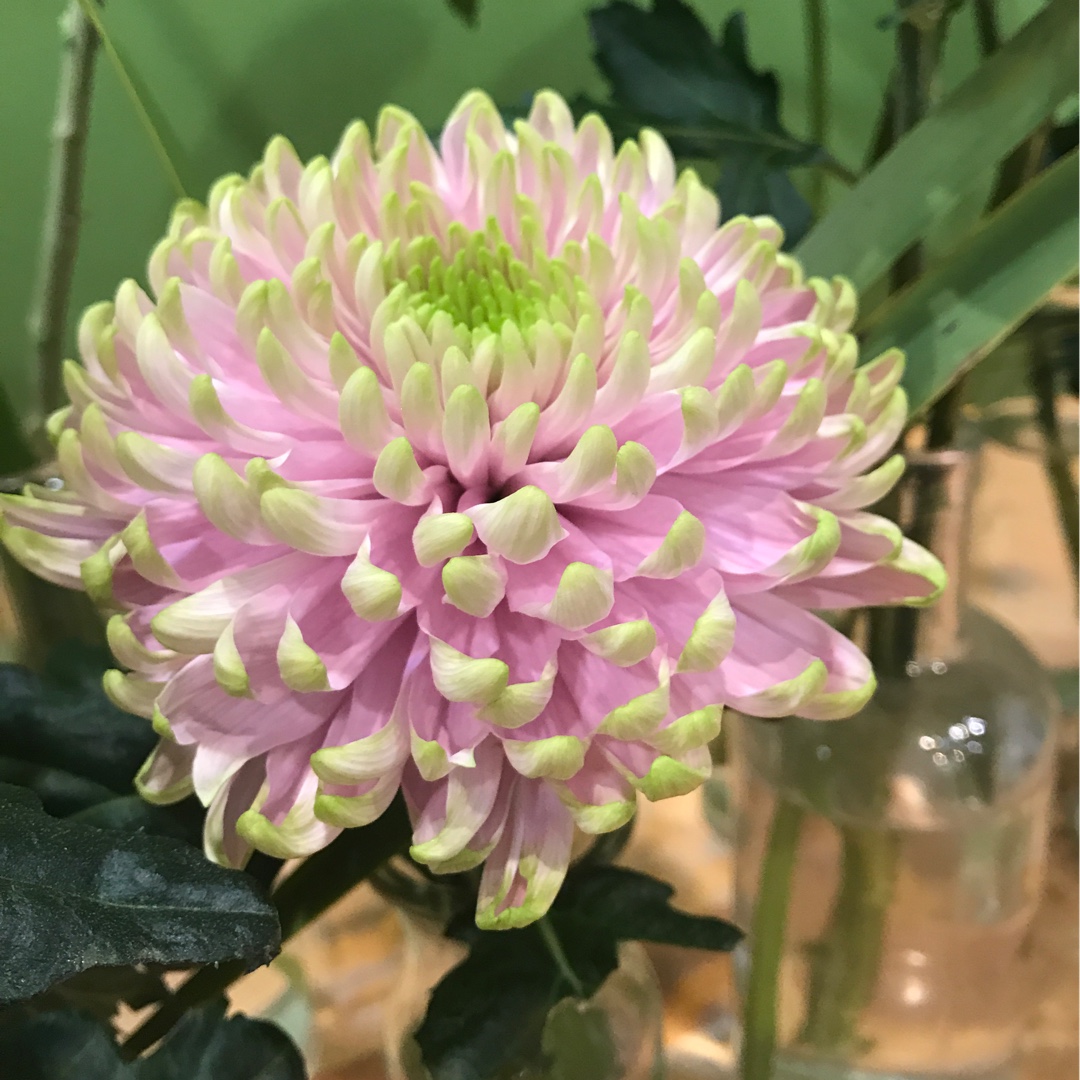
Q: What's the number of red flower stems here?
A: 0